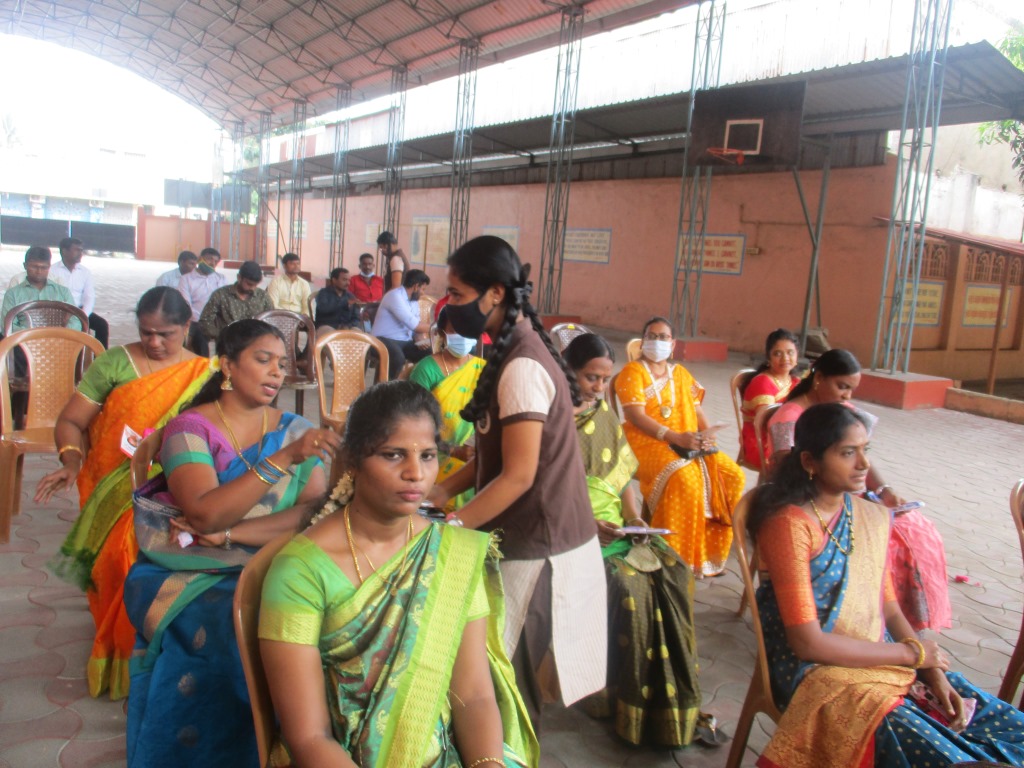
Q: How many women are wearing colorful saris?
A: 9